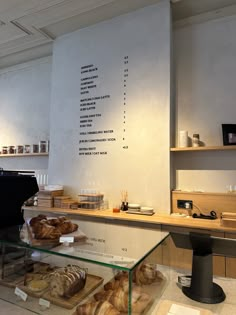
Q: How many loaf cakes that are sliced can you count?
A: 1